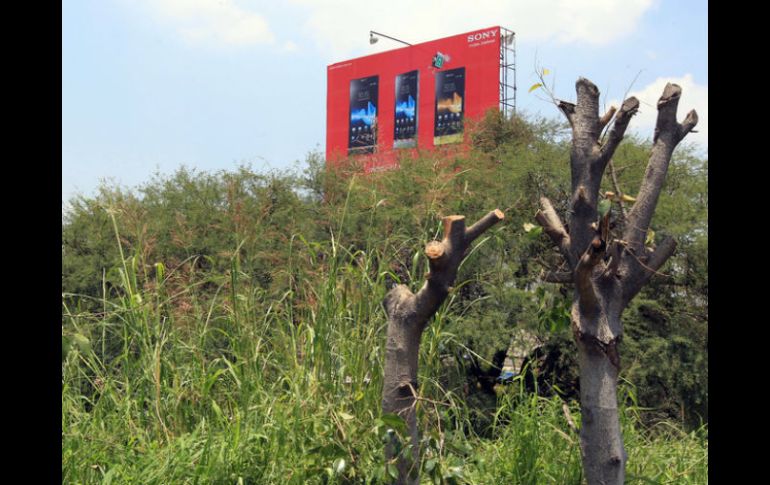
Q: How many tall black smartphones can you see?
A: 3